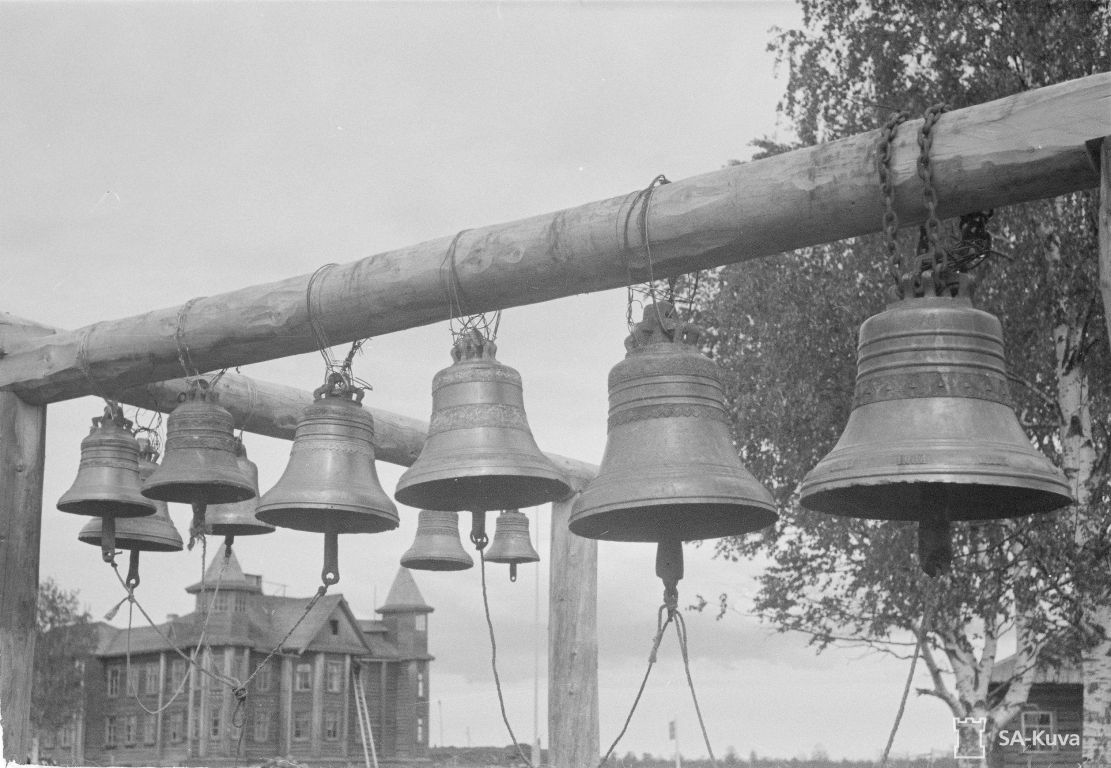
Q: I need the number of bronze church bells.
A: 10